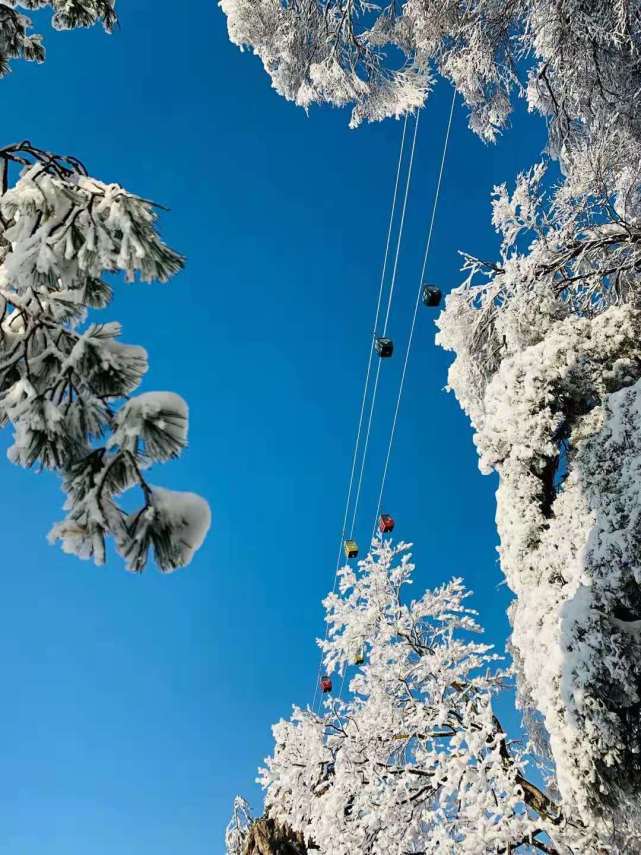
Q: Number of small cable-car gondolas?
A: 6